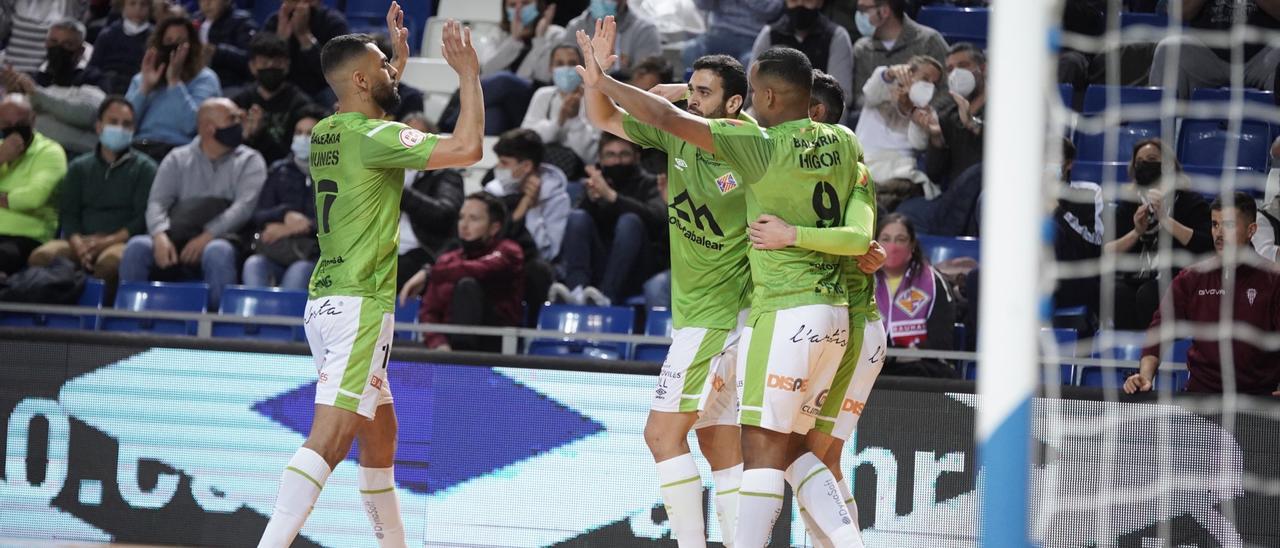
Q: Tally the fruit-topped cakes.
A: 0